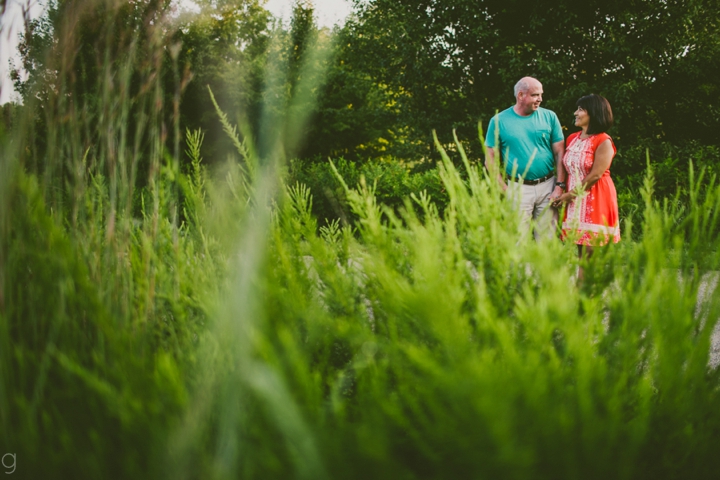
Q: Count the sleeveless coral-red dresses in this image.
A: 1